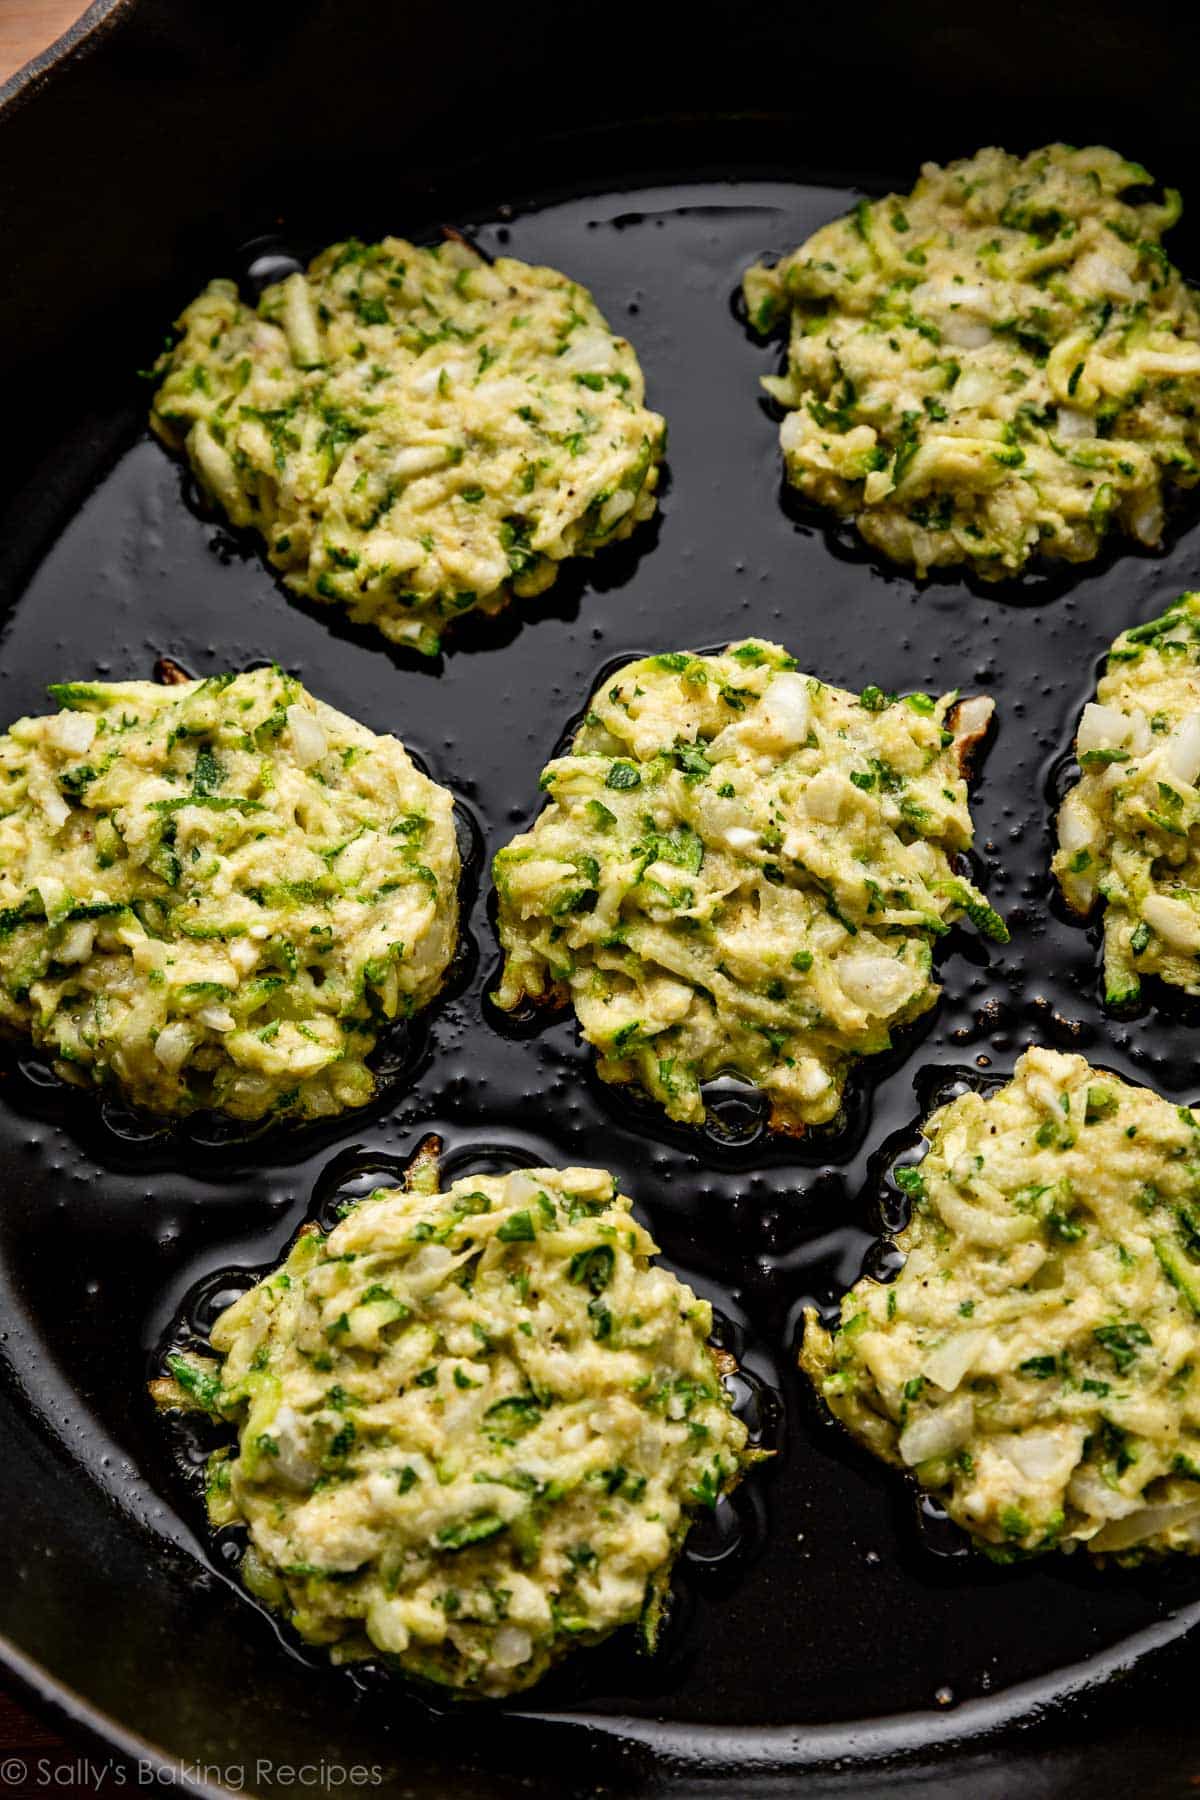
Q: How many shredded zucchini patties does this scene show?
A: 7